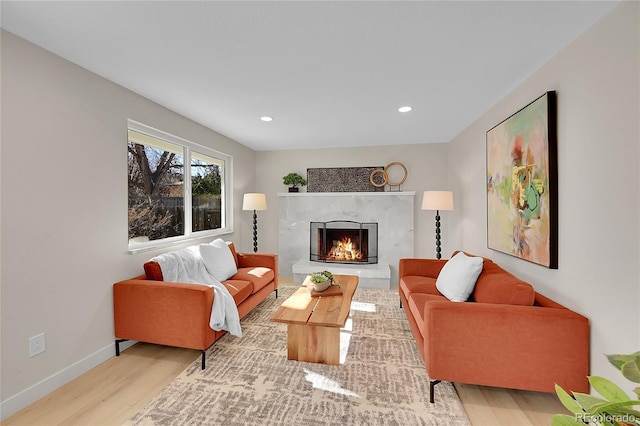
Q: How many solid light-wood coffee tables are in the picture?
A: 1